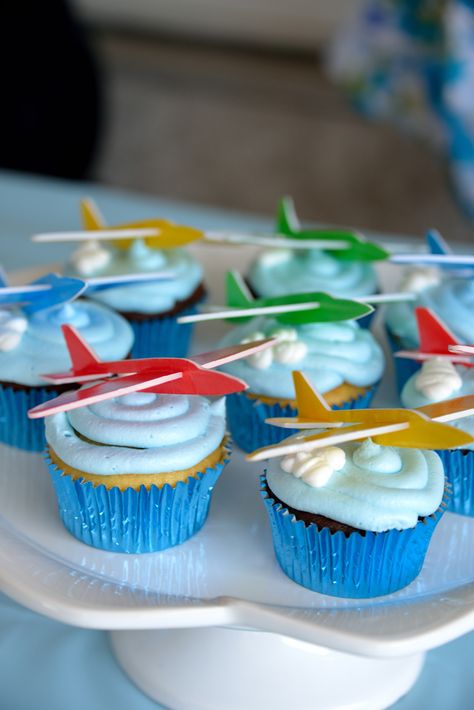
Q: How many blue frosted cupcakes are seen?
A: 8